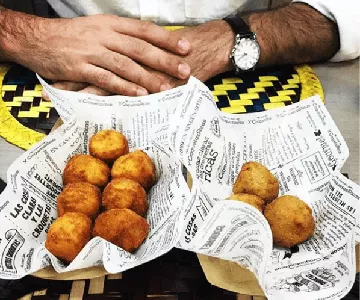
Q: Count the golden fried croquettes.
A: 10